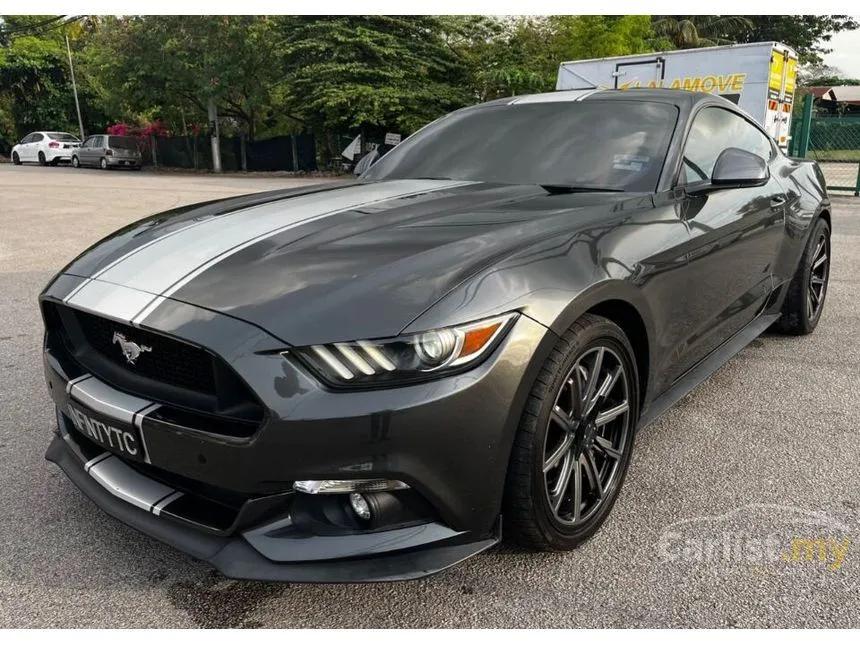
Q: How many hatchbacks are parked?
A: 1